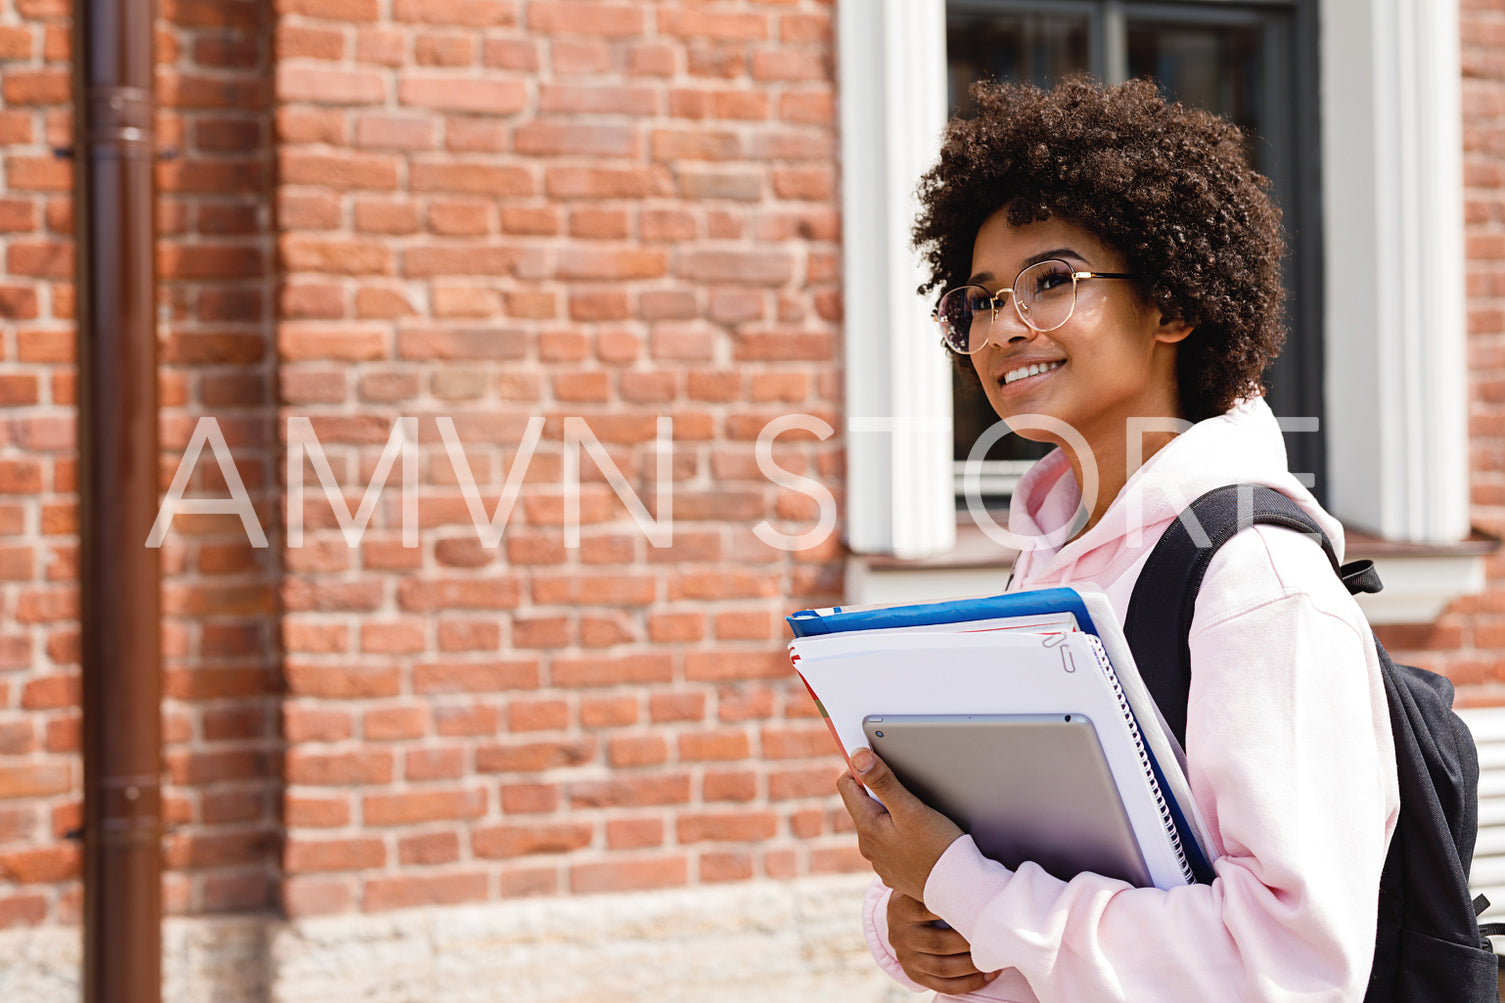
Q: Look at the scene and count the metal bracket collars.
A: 2